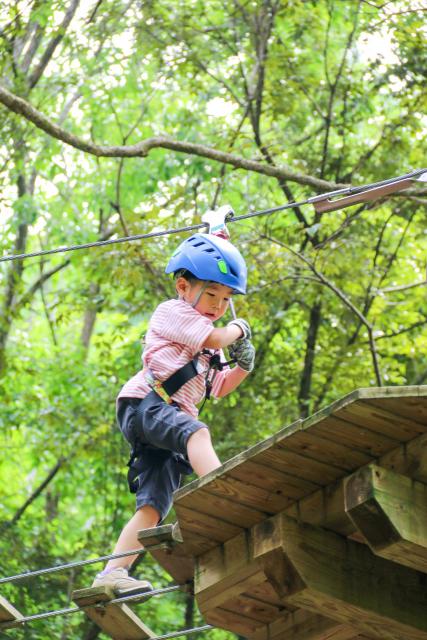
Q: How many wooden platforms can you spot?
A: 1